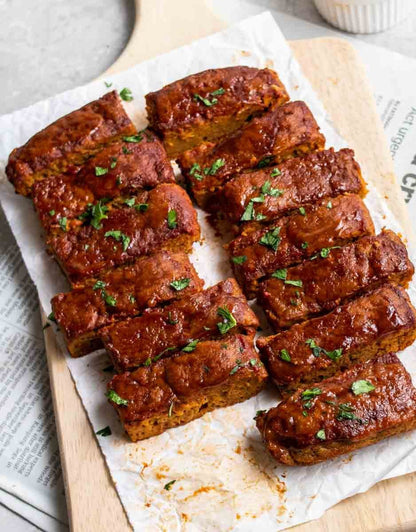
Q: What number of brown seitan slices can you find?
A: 13